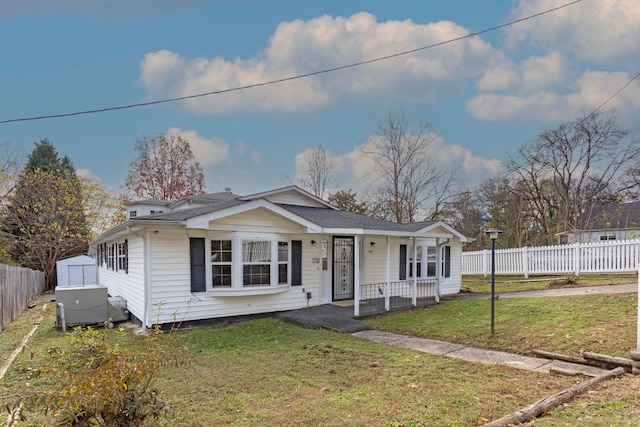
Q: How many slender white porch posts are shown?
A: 4